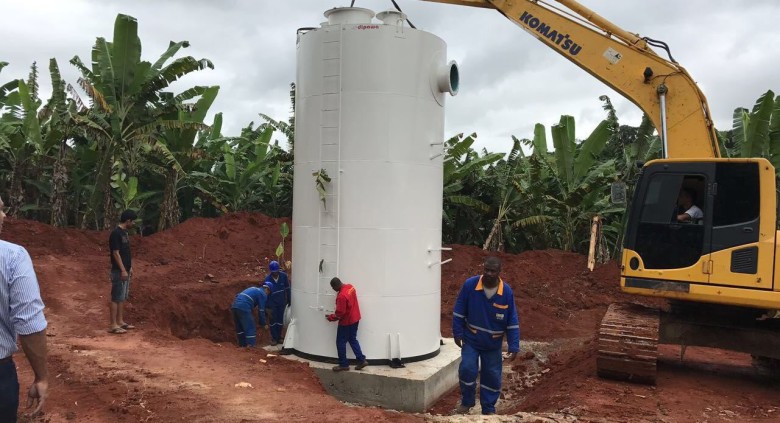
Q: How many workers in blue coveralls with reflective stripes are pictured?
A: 3